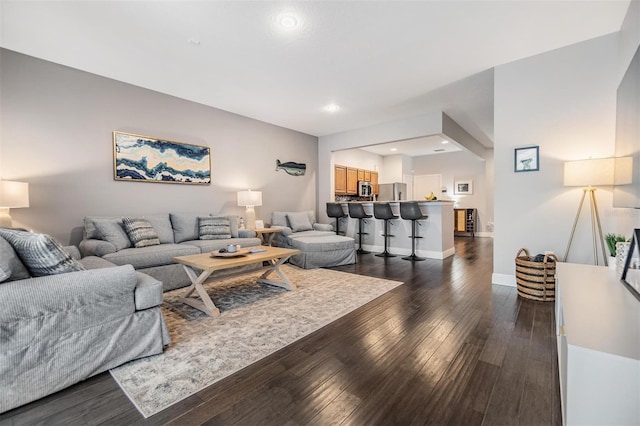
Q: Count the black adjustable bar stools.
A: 4